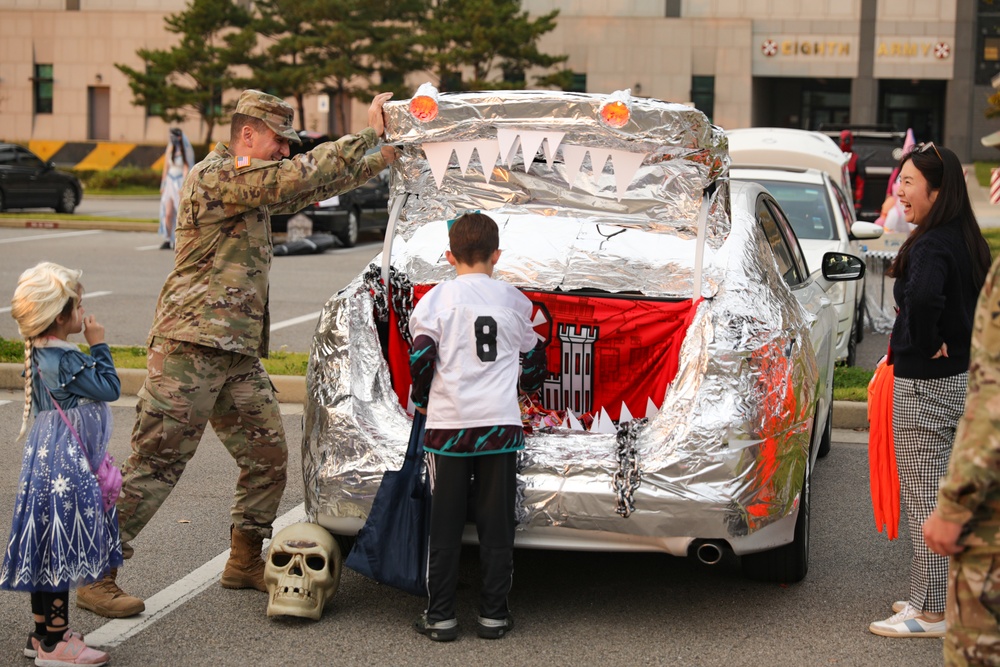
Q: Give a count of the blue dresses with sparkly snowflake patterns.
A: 1